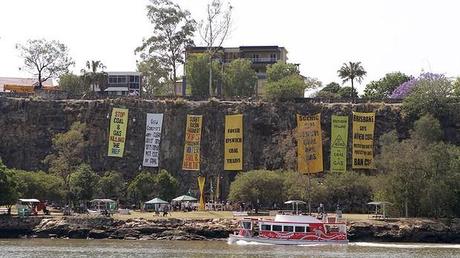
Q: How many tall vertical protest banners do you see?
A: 7